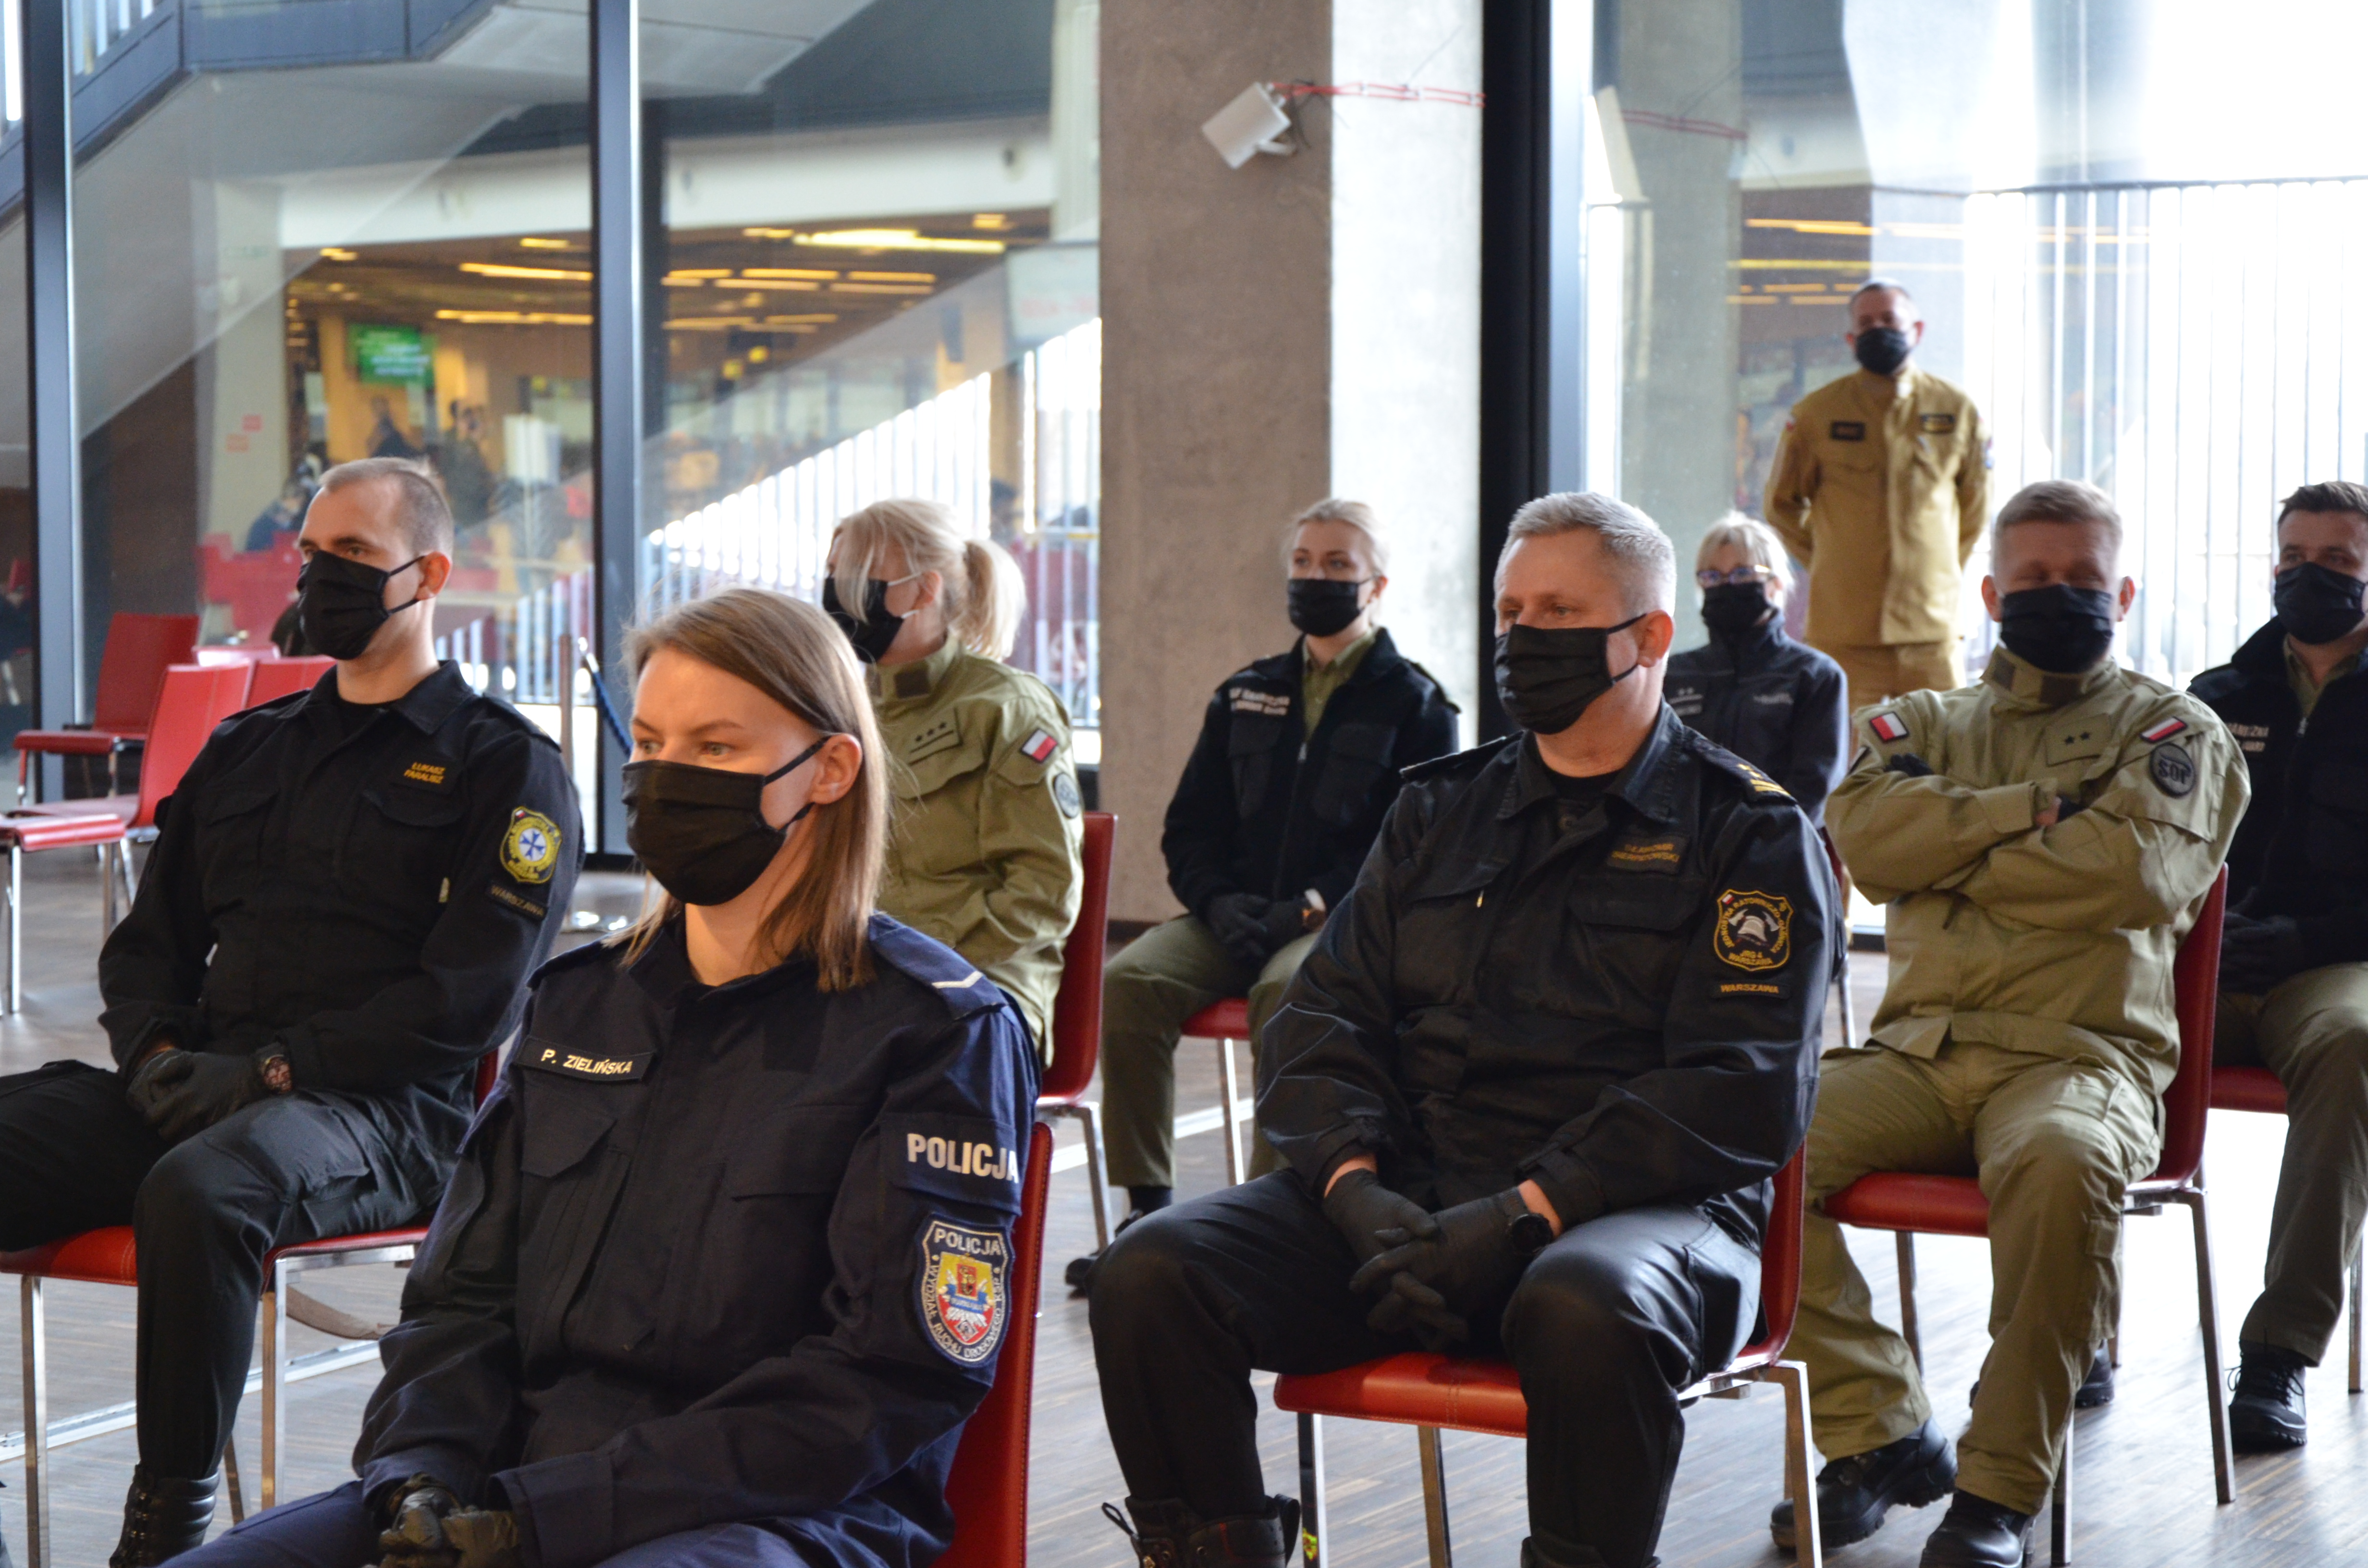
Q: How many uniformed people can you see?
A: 9